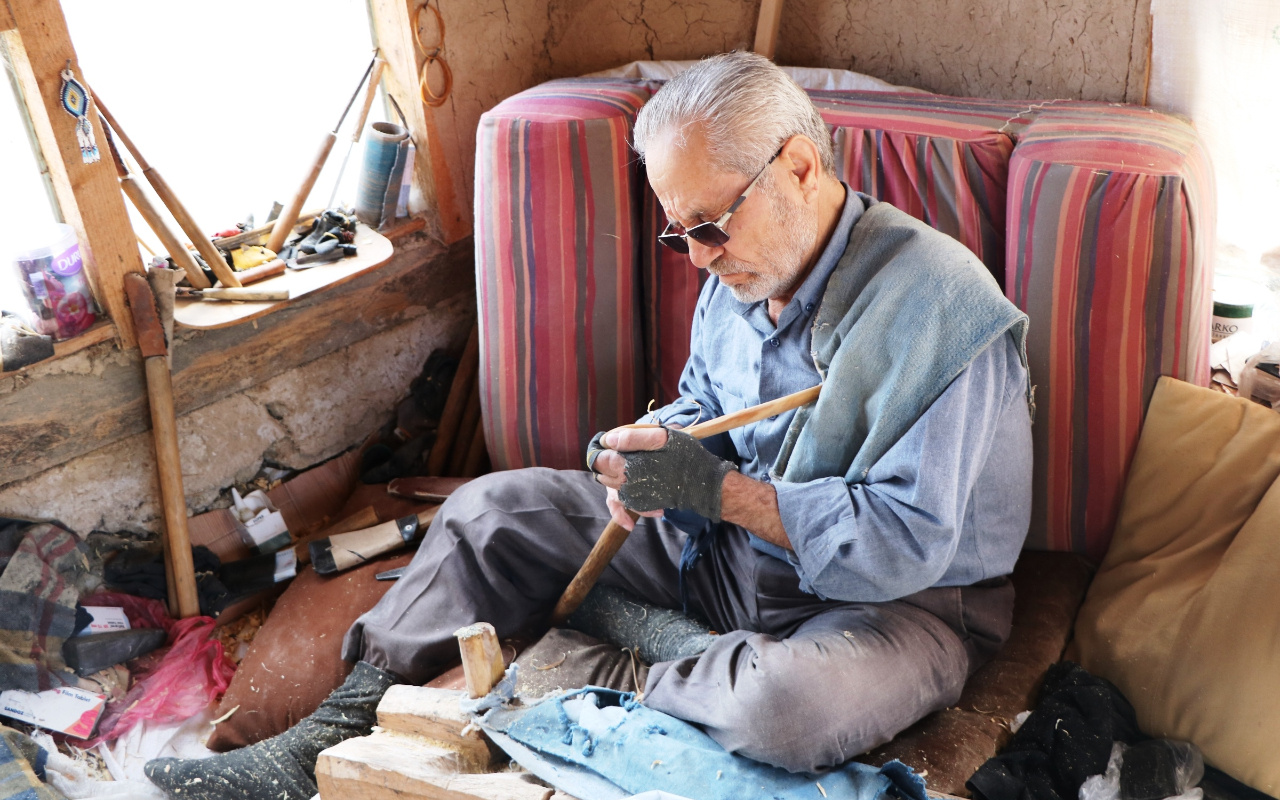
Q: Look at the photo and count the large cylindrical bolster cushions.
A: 2